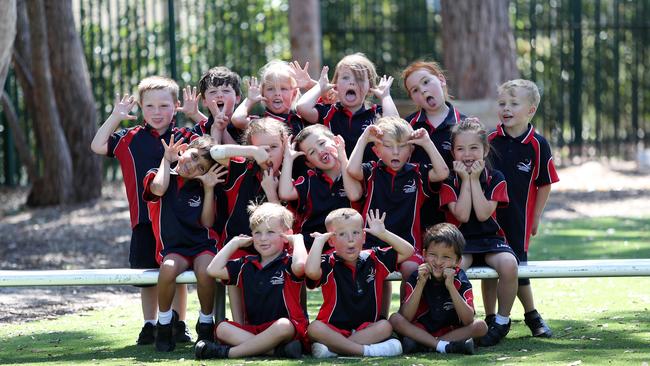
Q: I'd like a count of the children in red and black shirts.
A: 14